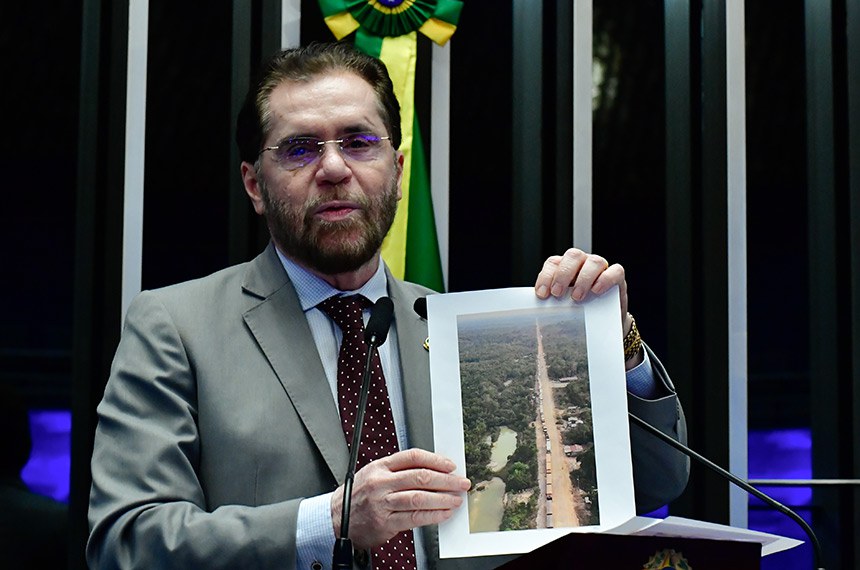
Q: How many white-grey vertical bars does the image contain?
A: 5